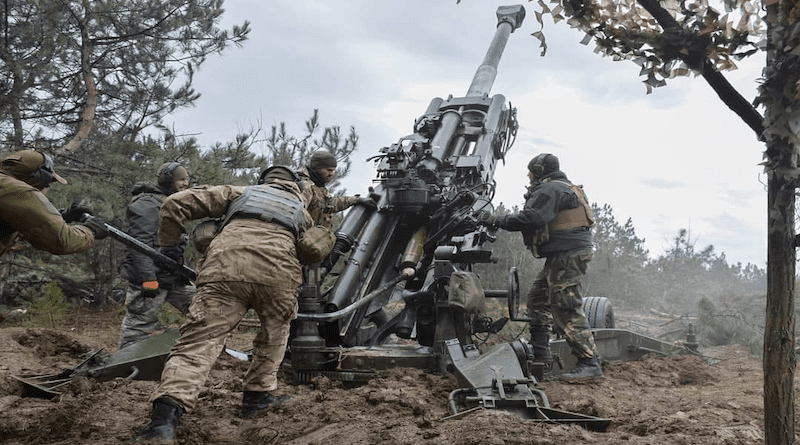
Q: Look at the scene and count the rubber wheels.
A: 1